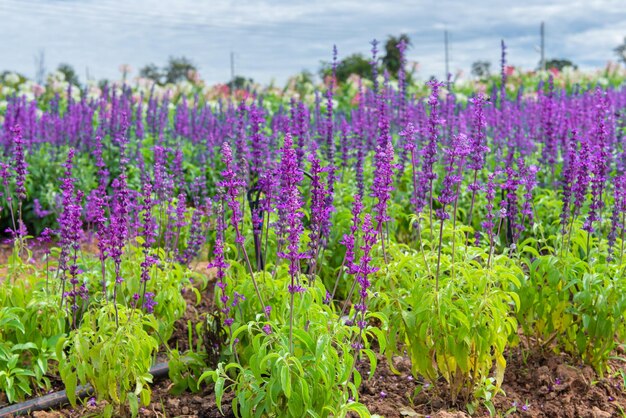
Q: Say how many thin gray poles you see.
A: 3